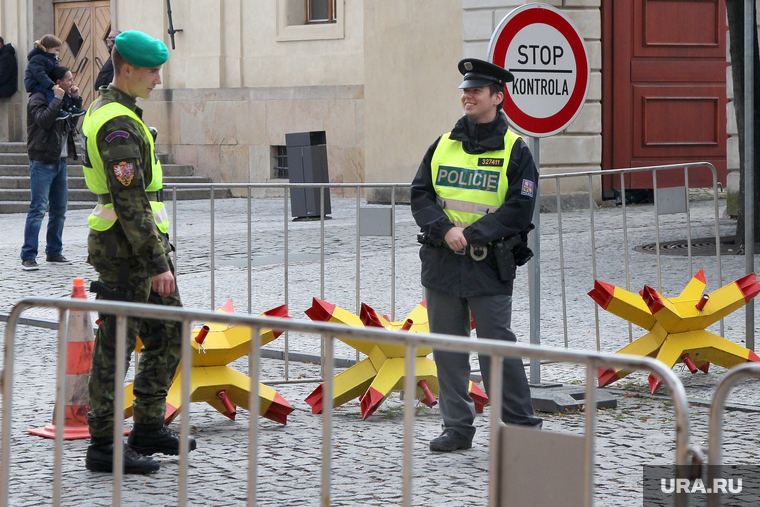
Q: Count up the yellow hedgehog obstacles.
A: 3